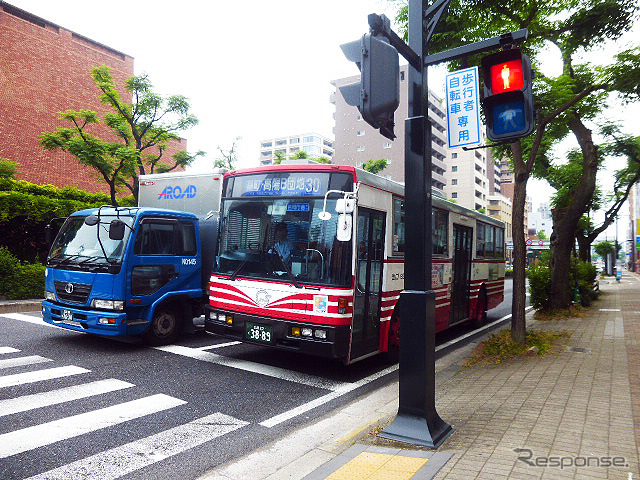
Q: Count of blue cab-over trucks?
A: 1